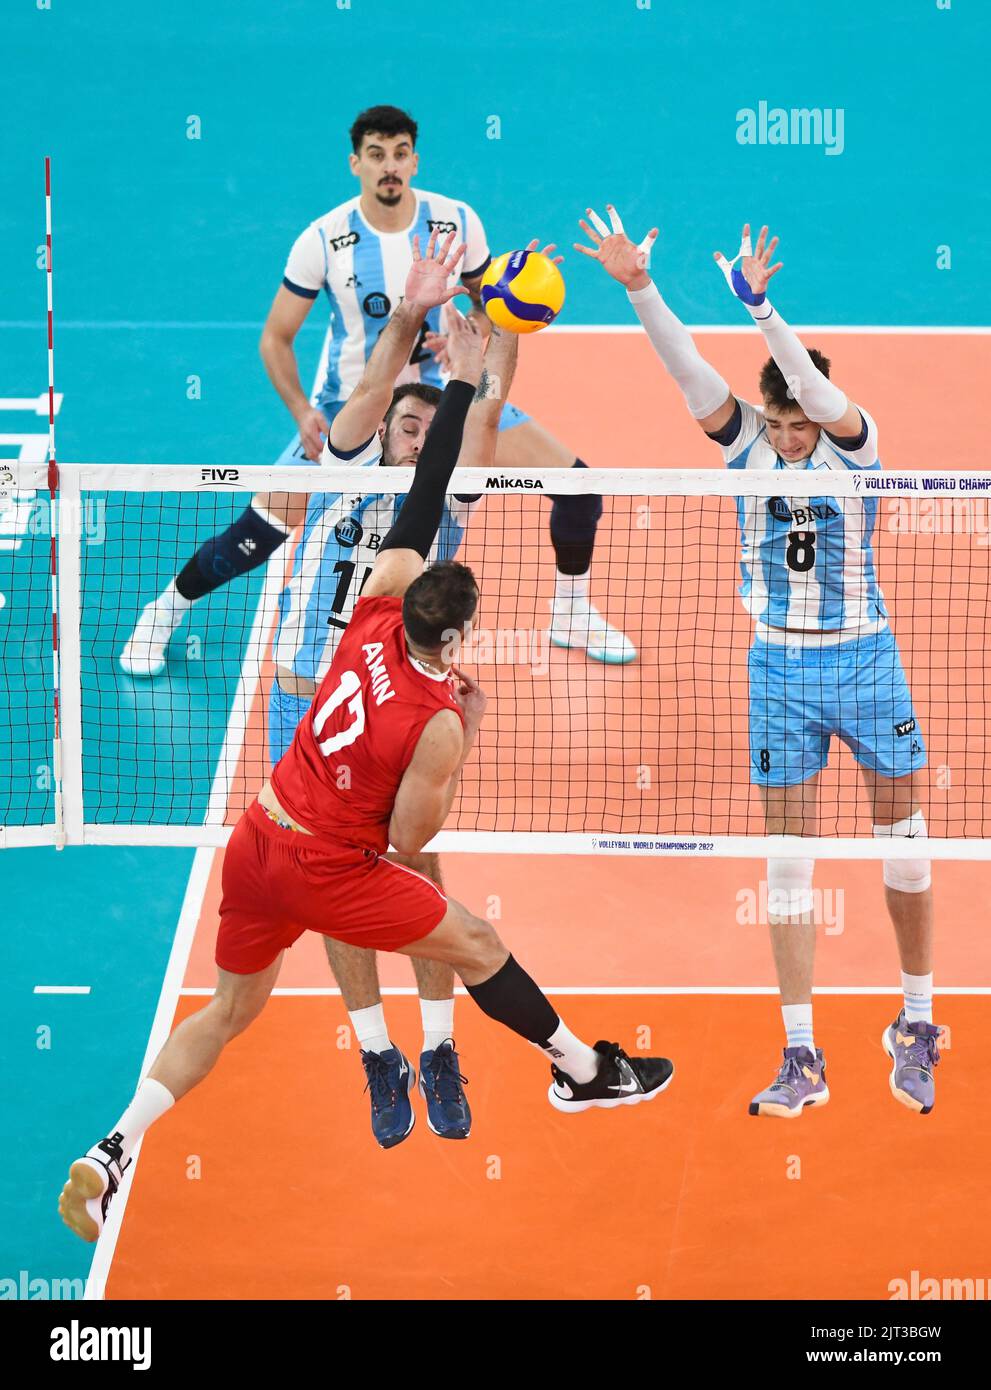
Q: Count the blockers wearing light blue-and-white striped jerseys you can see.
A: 2